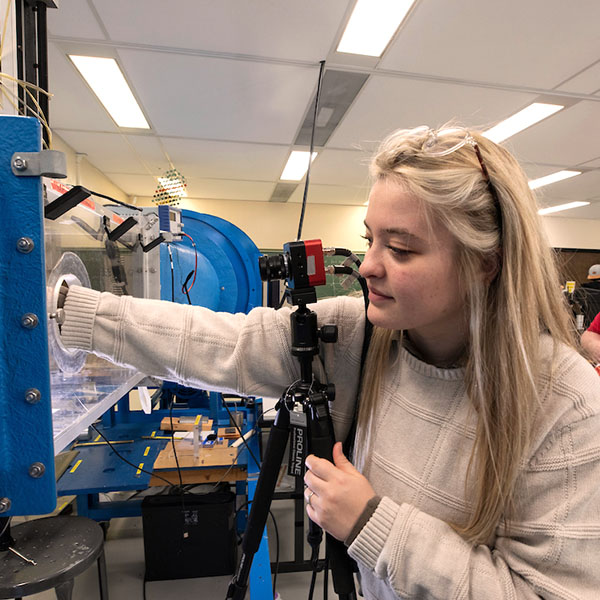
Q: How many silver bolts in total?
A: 6